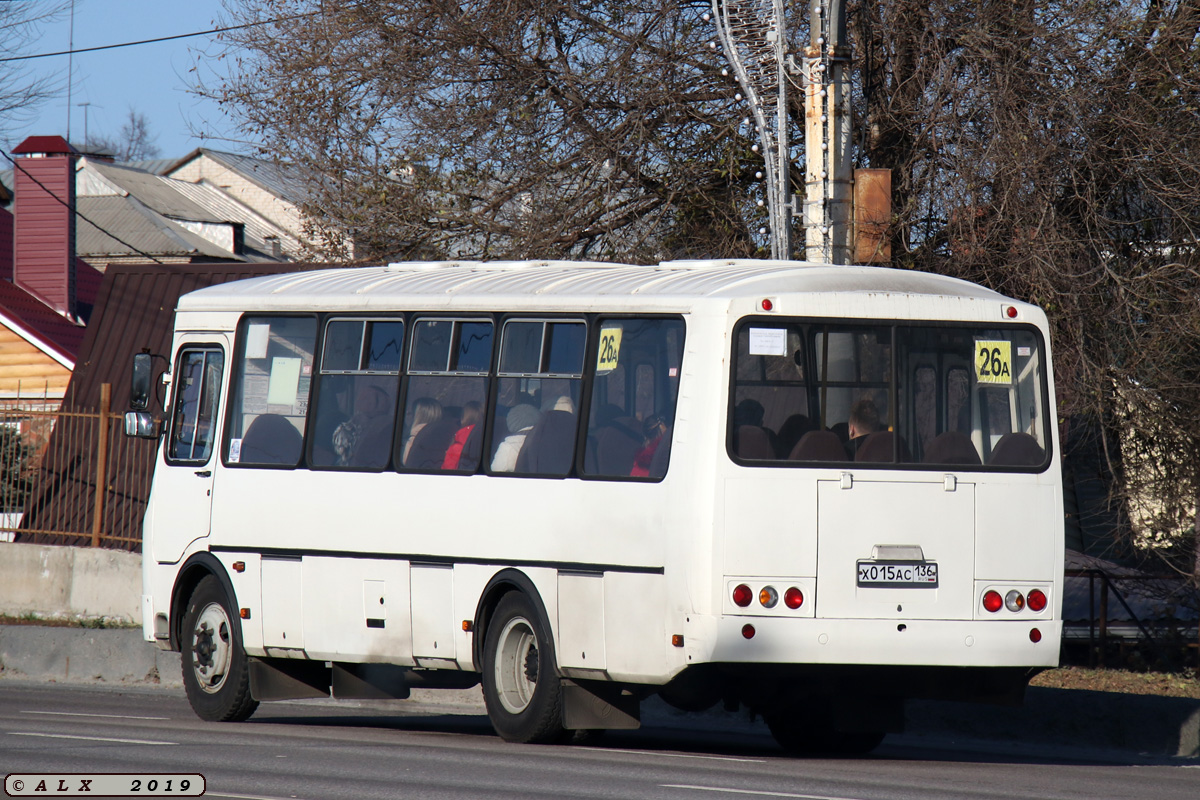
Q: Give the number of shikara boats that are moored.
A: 0